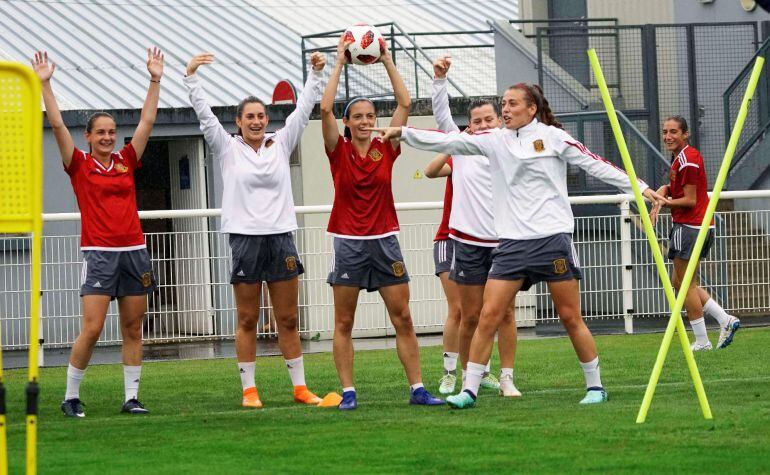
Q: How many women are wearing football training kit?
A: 7